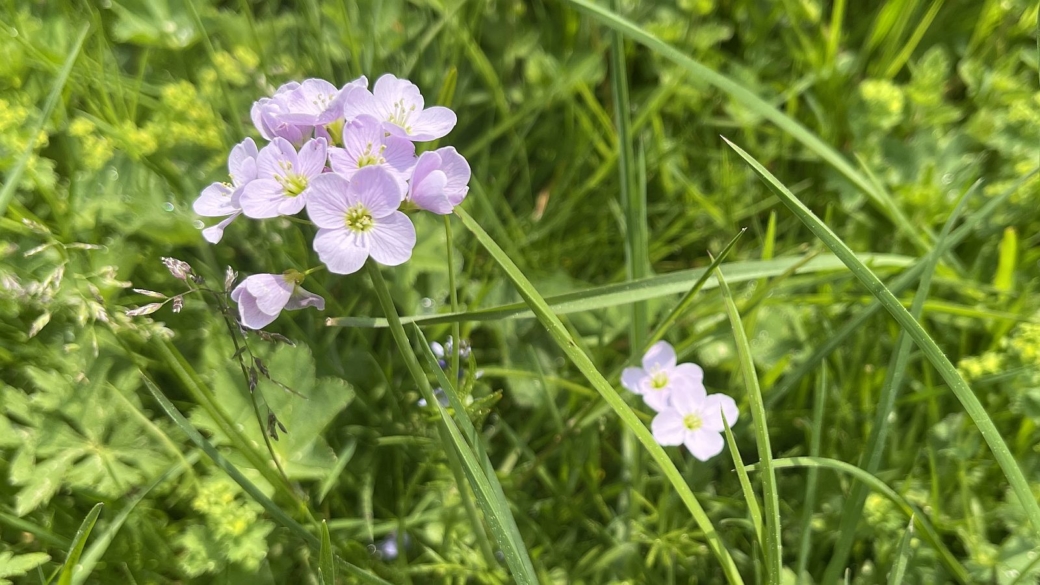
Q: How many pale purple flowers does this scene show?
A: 11